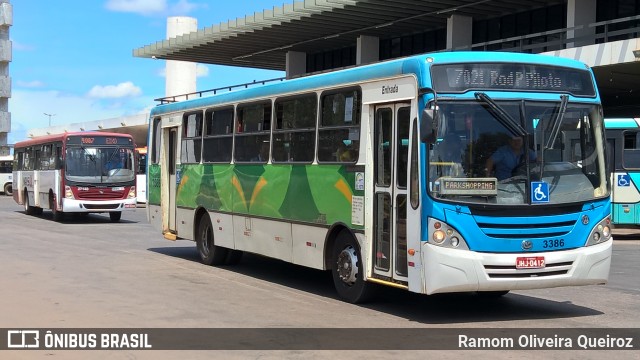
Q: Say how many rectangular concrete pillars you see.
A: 4